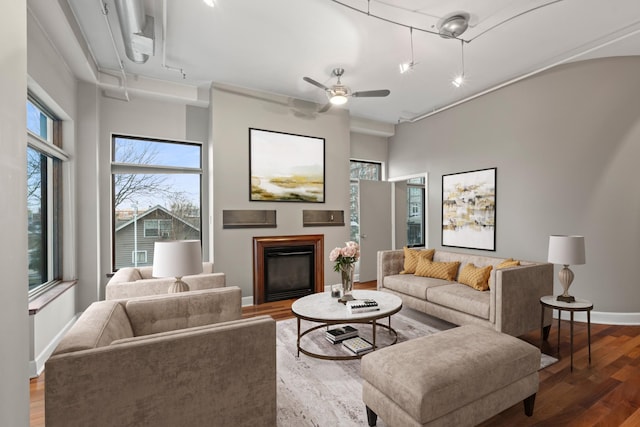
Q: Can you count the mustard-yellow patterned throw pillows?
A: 4